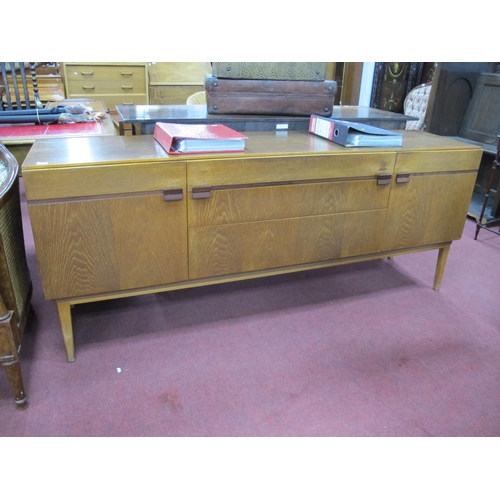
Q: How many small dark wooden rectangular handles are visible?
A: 4